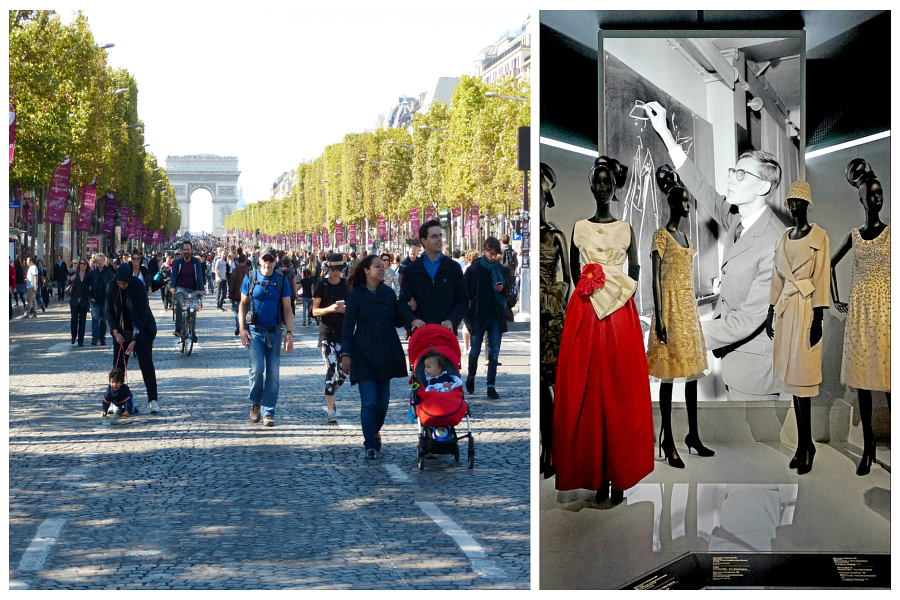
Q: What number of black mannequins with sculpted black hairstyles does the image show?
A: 4